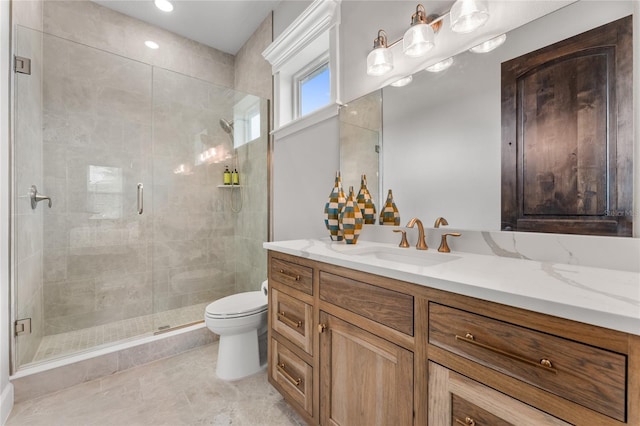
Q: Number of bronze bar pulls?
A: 5